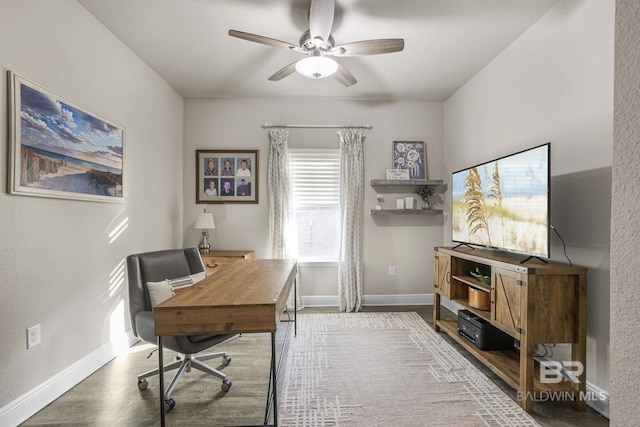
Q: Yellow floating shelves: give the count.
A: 0